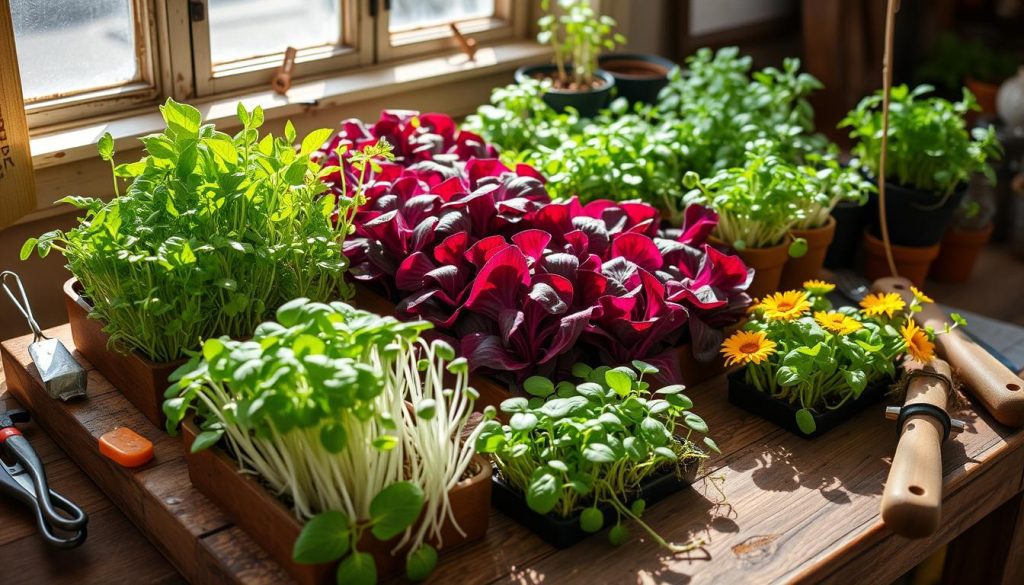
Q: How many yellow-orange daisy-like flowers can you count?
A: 7